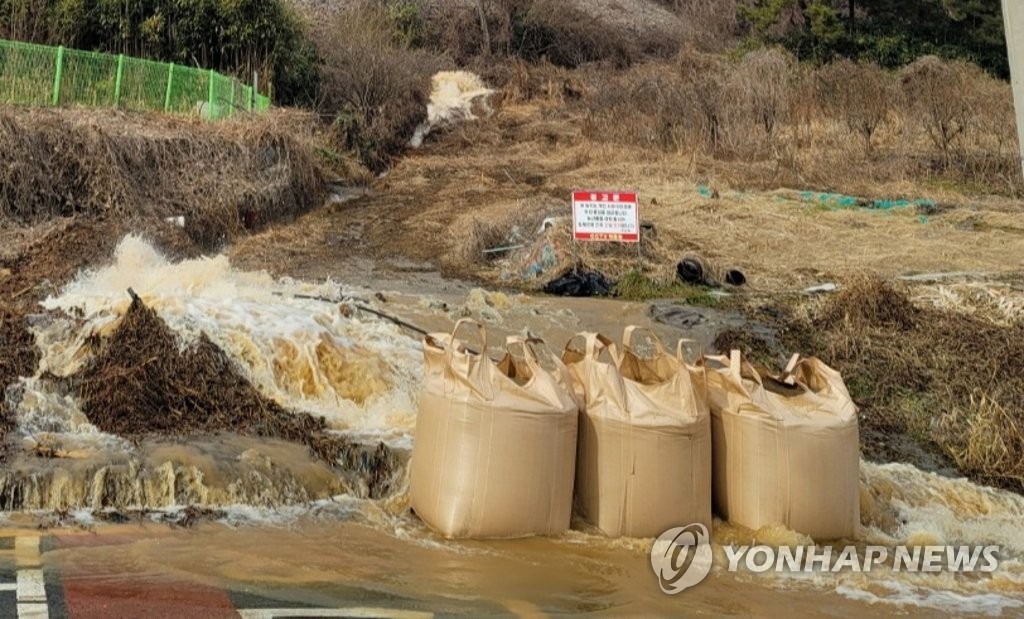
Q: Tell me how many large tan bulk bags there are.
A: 3